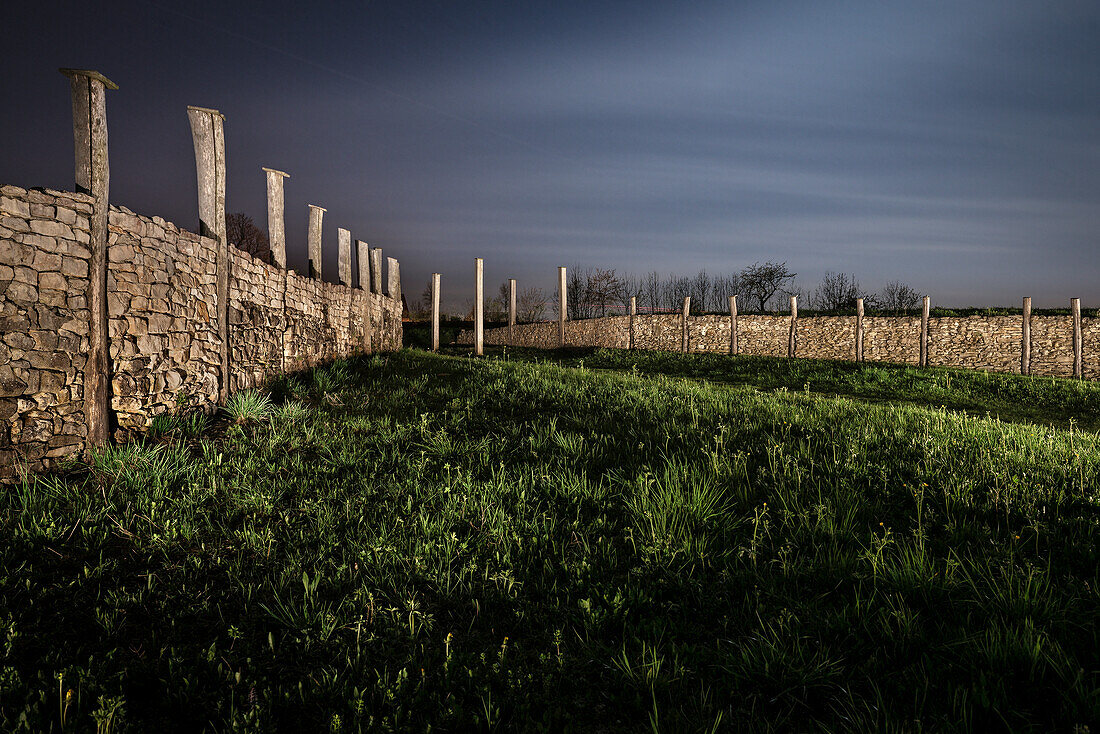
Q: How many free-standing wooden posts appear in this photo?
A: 2